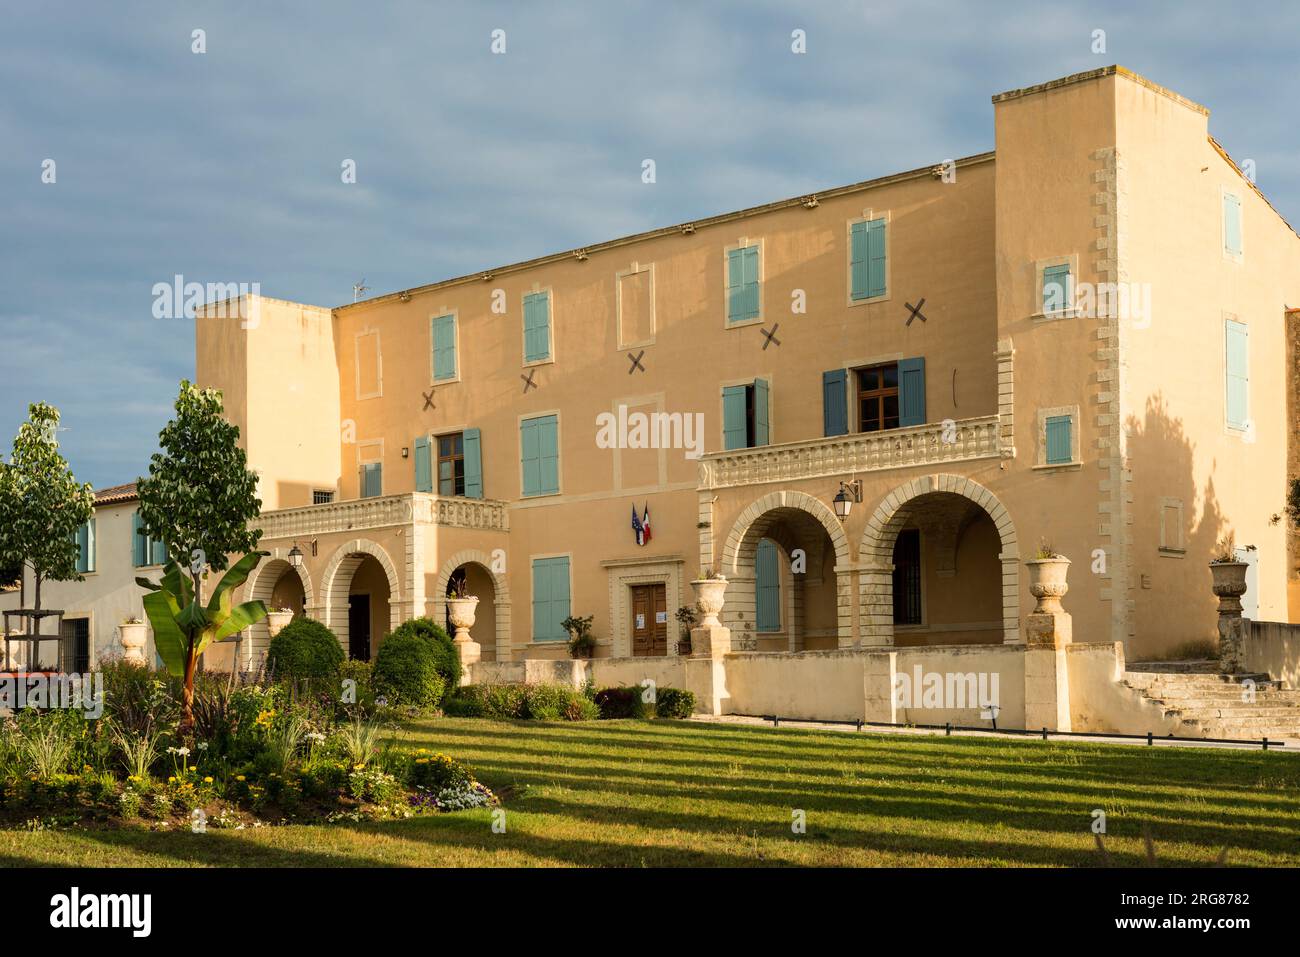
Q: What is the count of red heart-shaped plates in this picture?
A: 0